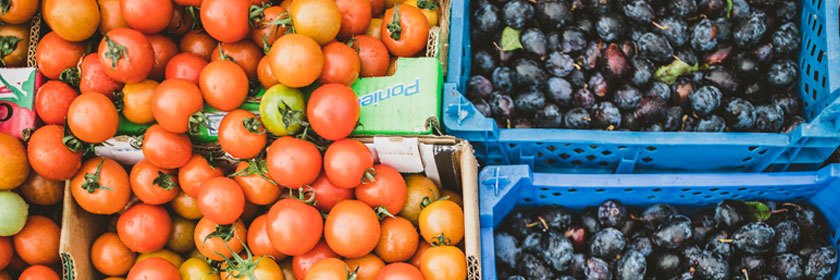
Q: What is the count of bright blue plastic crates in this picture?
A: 2